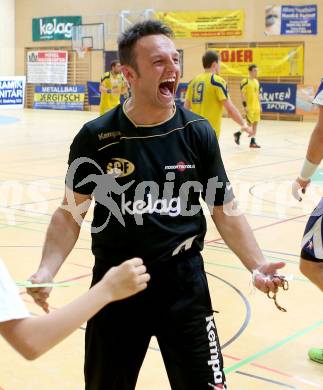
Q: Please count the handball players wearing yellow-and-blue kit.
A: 3